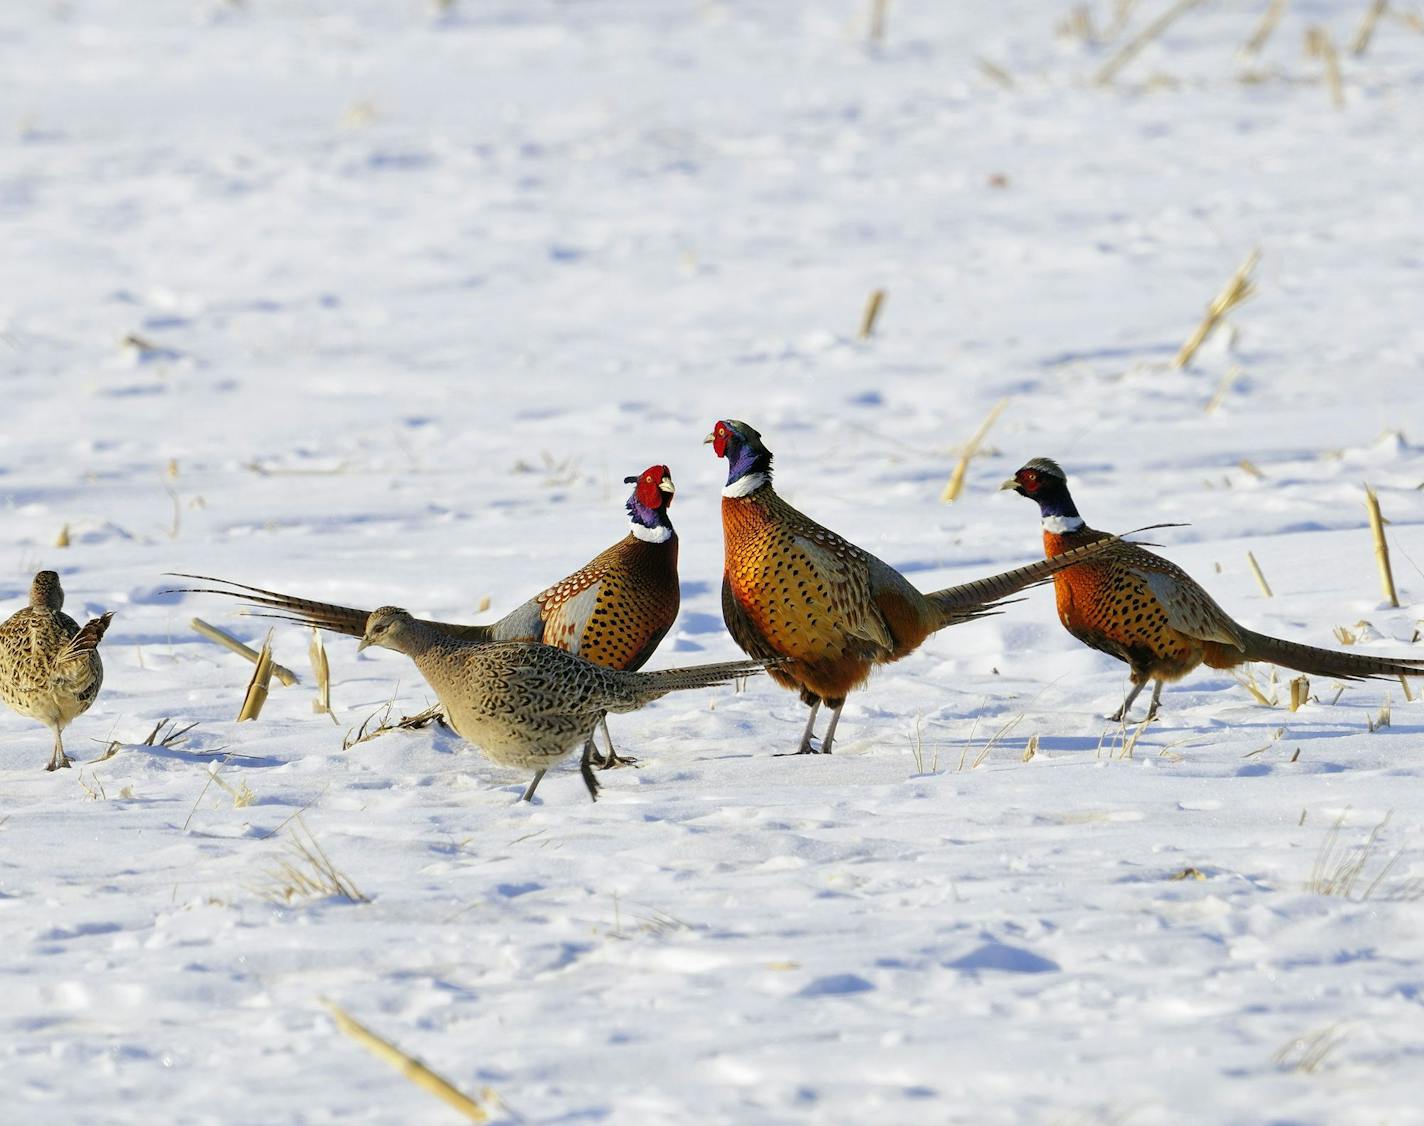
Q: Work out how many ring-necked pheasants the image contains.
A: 5